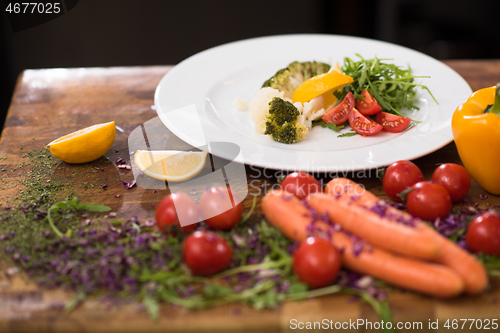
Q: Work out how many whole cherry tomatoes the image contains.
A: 9